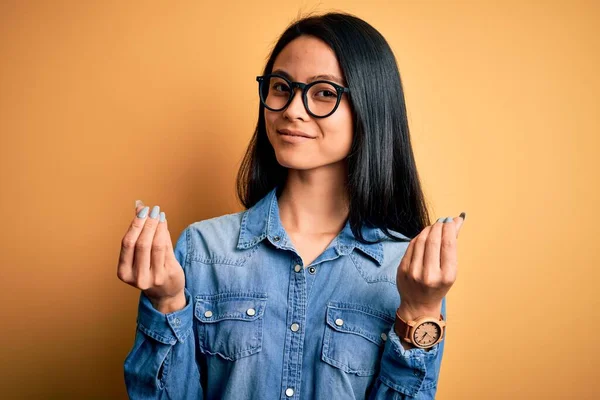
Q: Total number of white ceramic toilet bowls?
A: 0